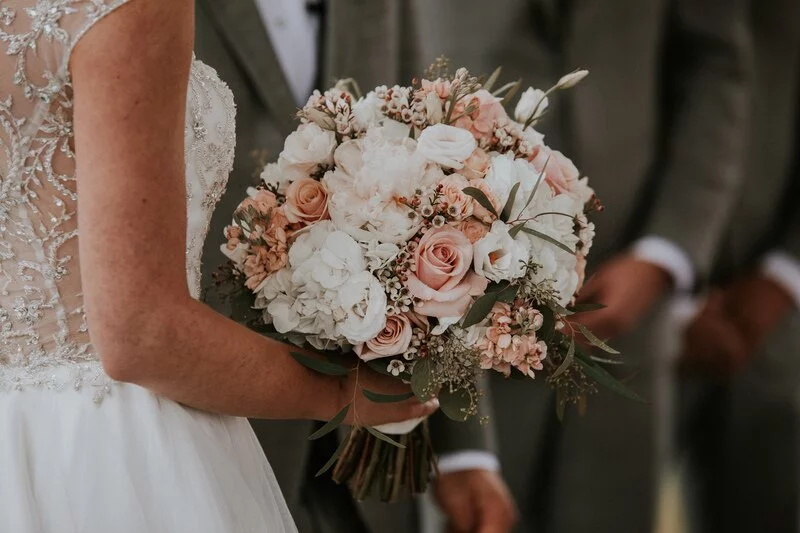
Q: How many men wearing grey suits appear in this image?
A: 3